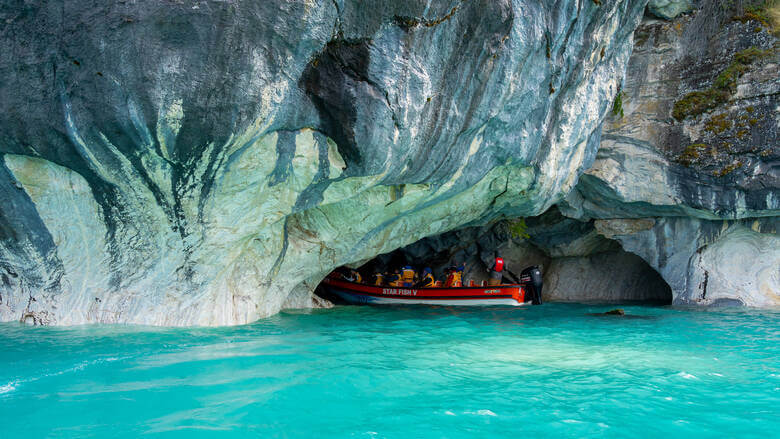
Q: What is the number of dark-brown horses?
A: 0